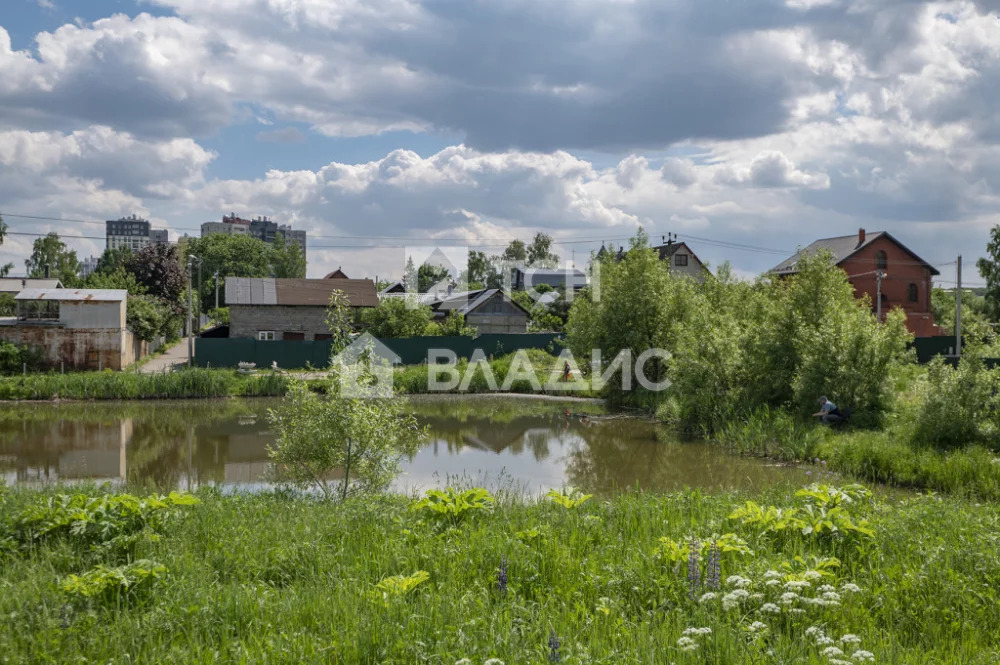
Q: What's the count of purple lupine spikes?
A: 4